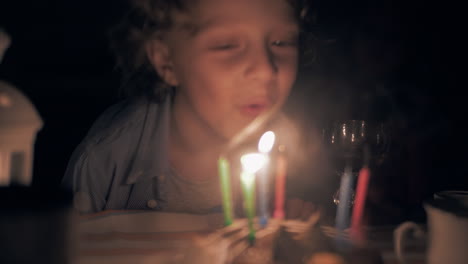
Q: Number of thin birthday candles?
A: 6